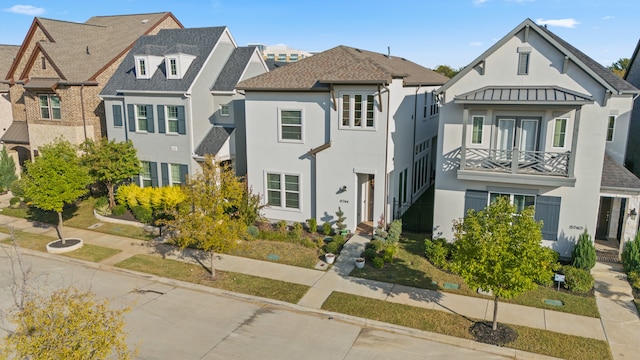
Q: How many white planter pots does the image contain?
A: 2